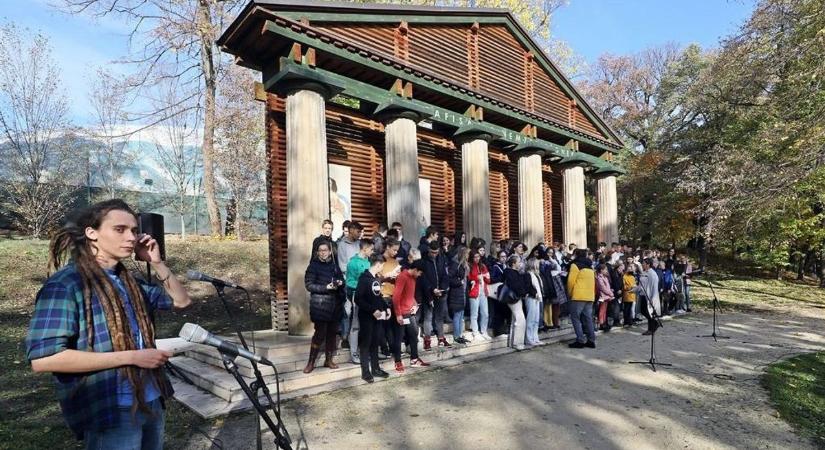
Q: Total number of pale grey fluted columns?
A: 6